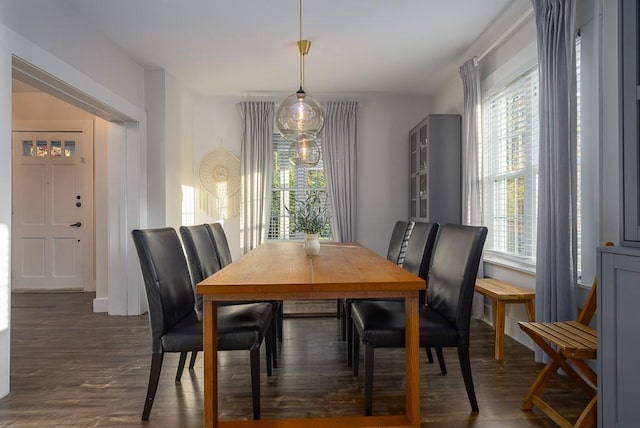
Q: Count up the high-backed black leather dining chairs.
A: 6